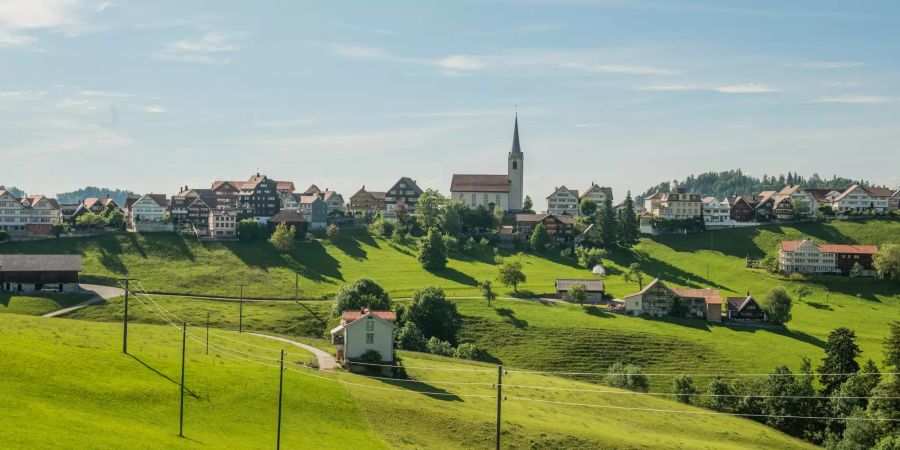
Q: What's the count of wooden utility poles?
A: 7